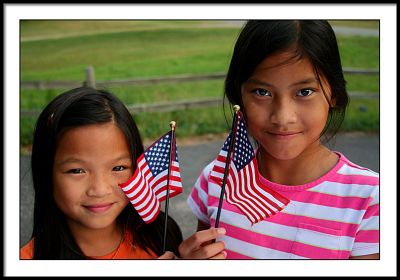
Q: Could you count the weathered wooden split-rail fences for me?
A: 1